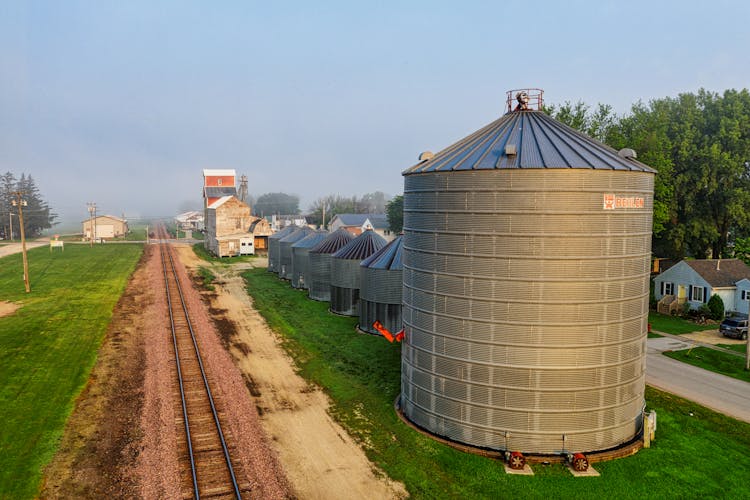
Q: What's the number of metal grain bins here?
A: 7